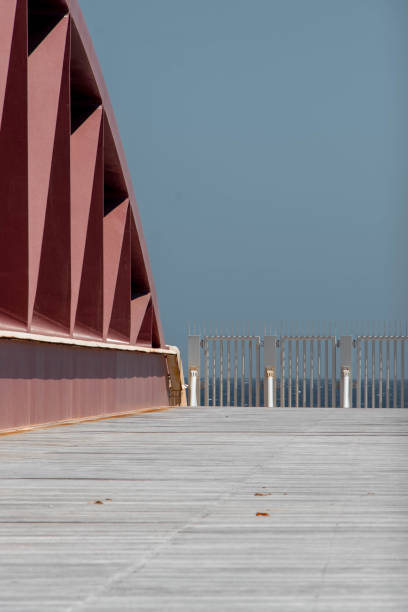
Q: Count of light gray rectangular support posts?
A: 3